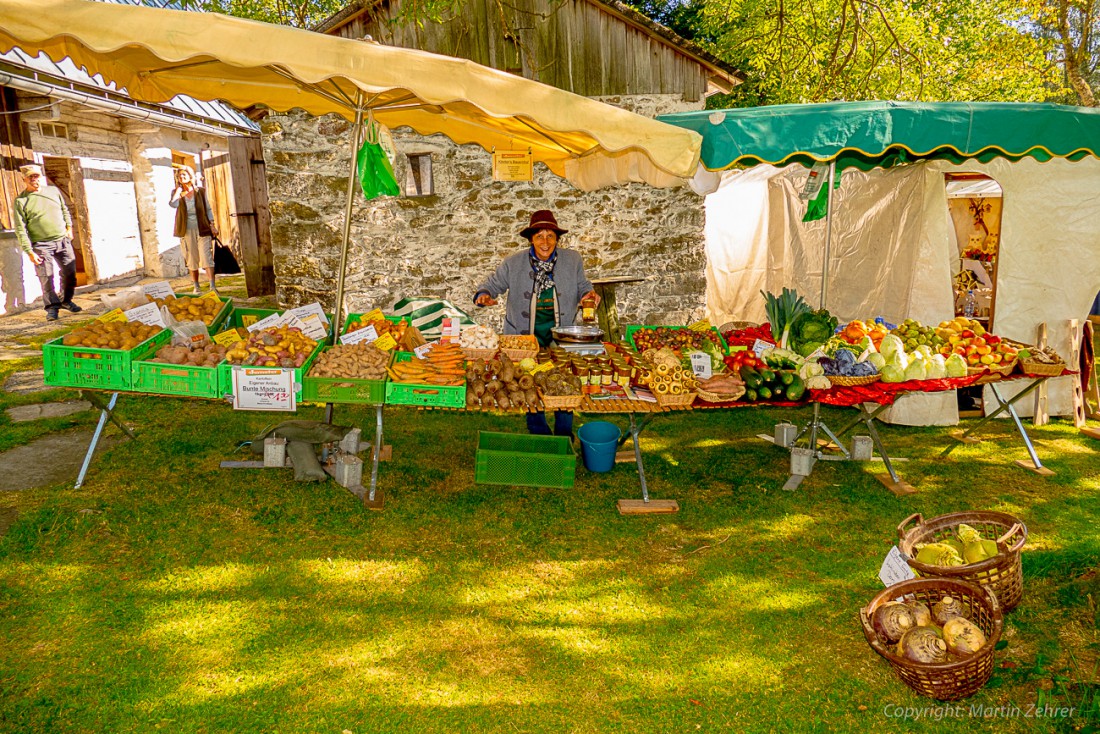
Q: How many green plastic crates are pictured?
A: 10